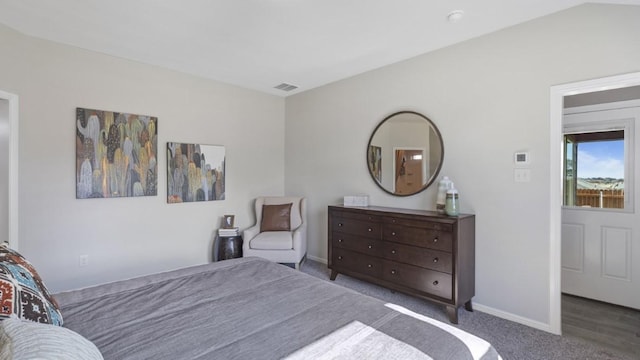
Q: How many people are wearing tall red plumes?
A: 0